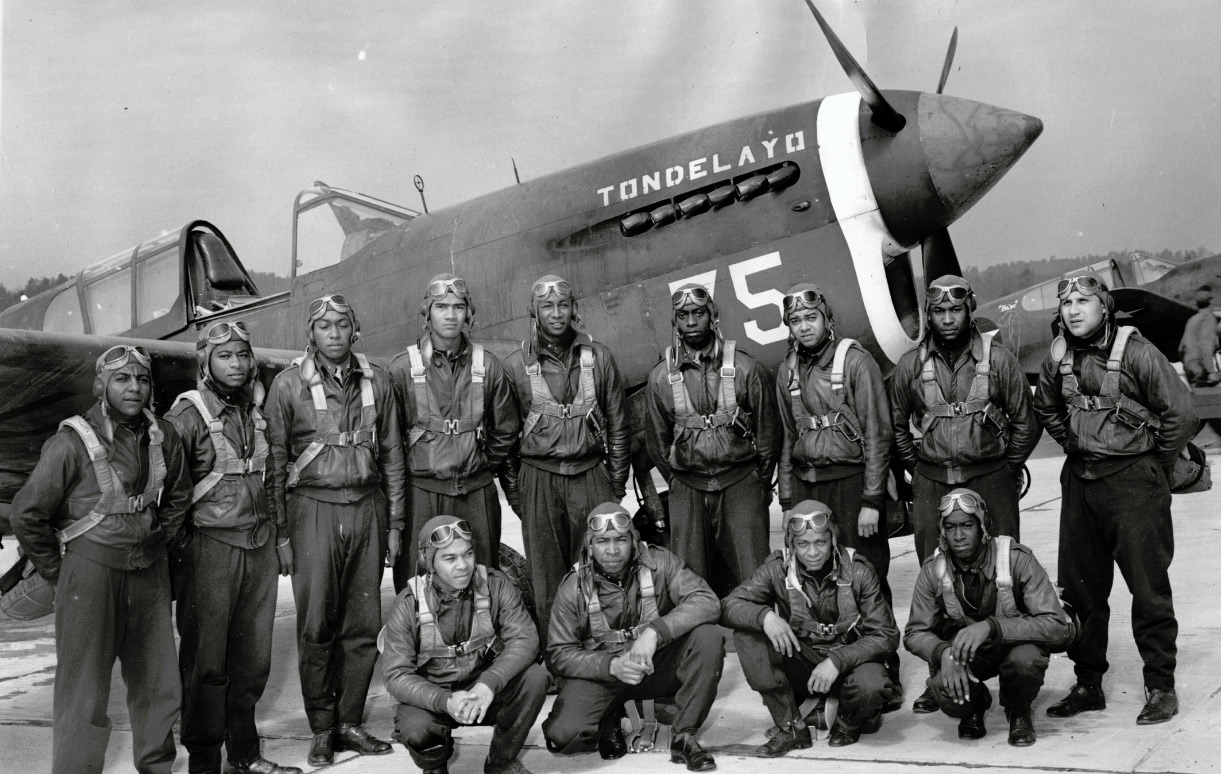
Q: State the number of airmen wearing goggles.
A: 13